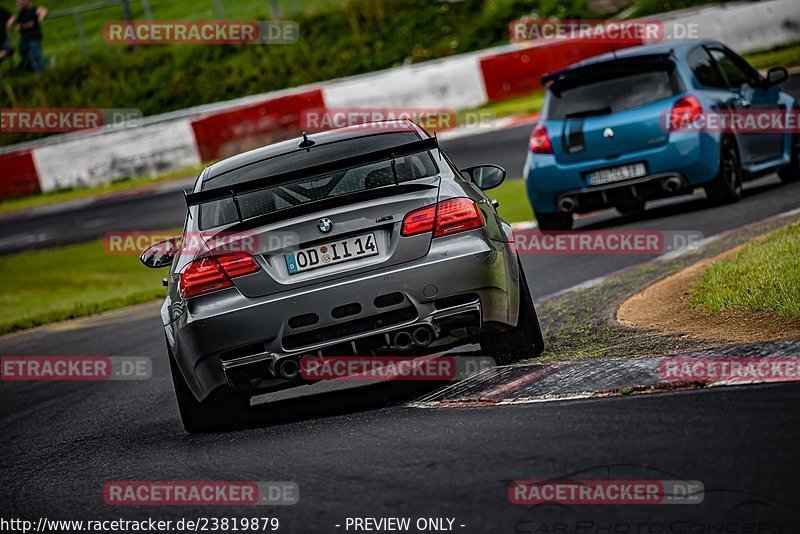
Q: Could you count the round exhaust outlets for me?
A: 6